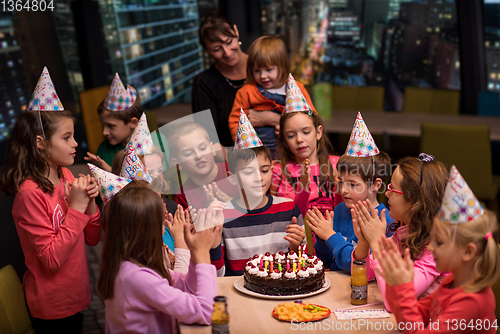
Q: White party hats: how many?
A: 9